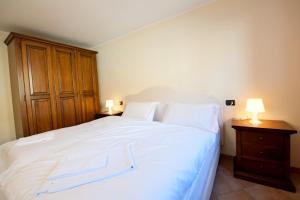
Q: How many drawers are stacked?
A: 3